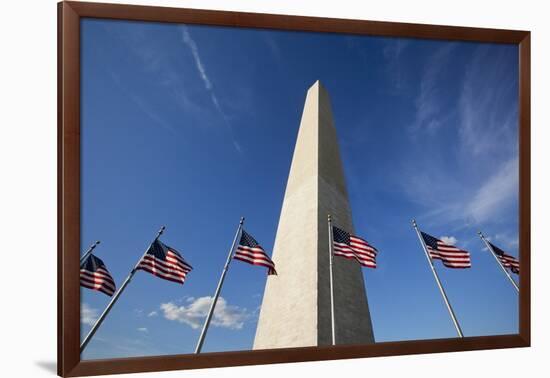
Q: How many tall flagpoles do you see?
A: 6